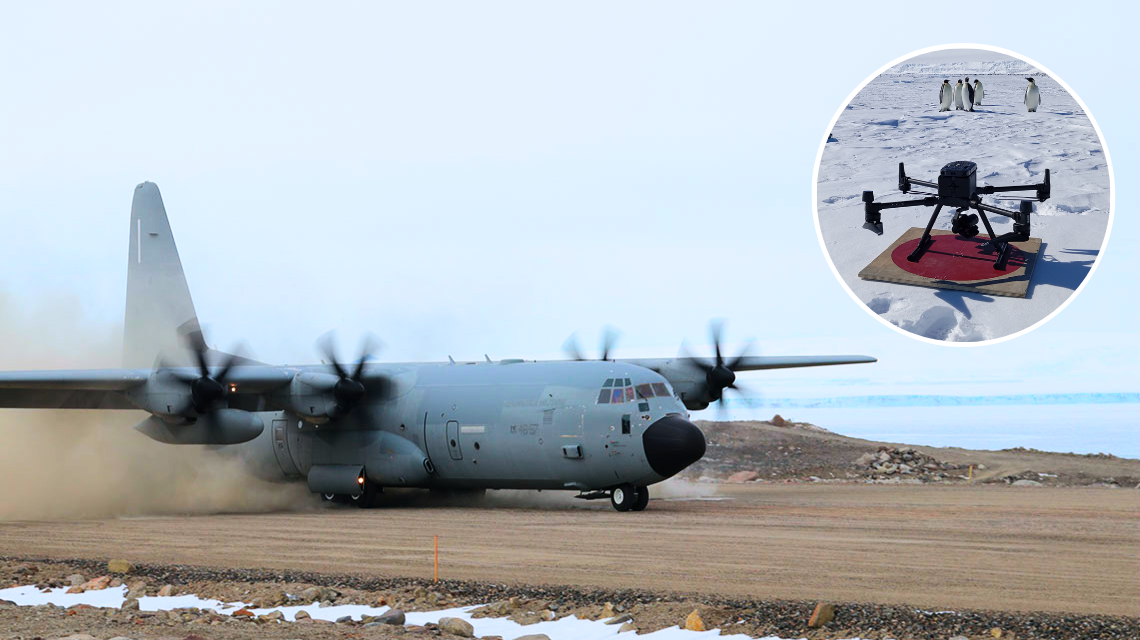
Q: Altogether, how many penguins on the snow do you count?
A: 5